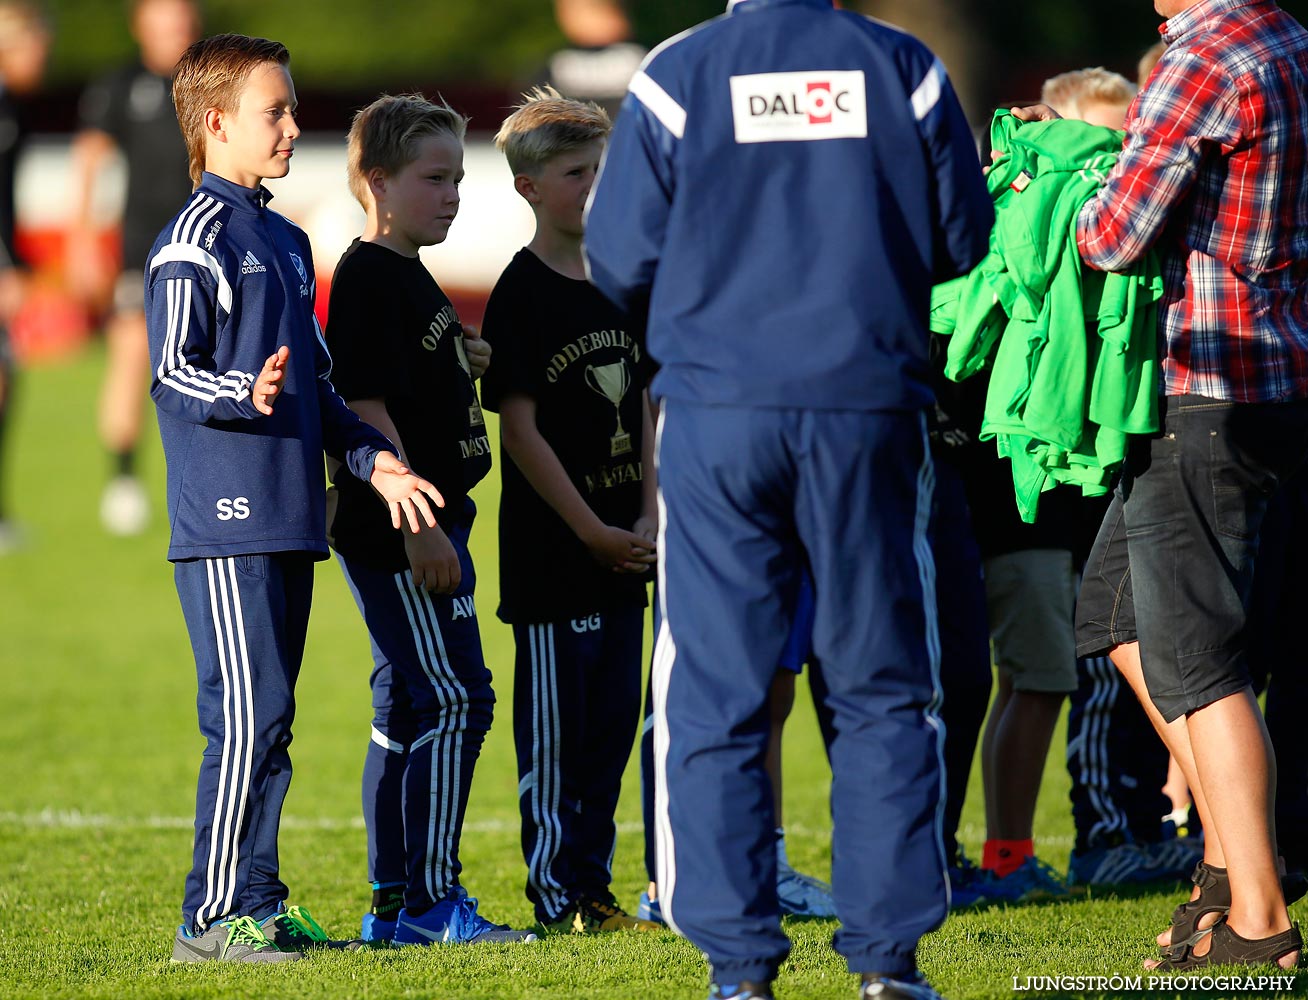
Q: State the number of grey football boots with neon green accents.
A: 2